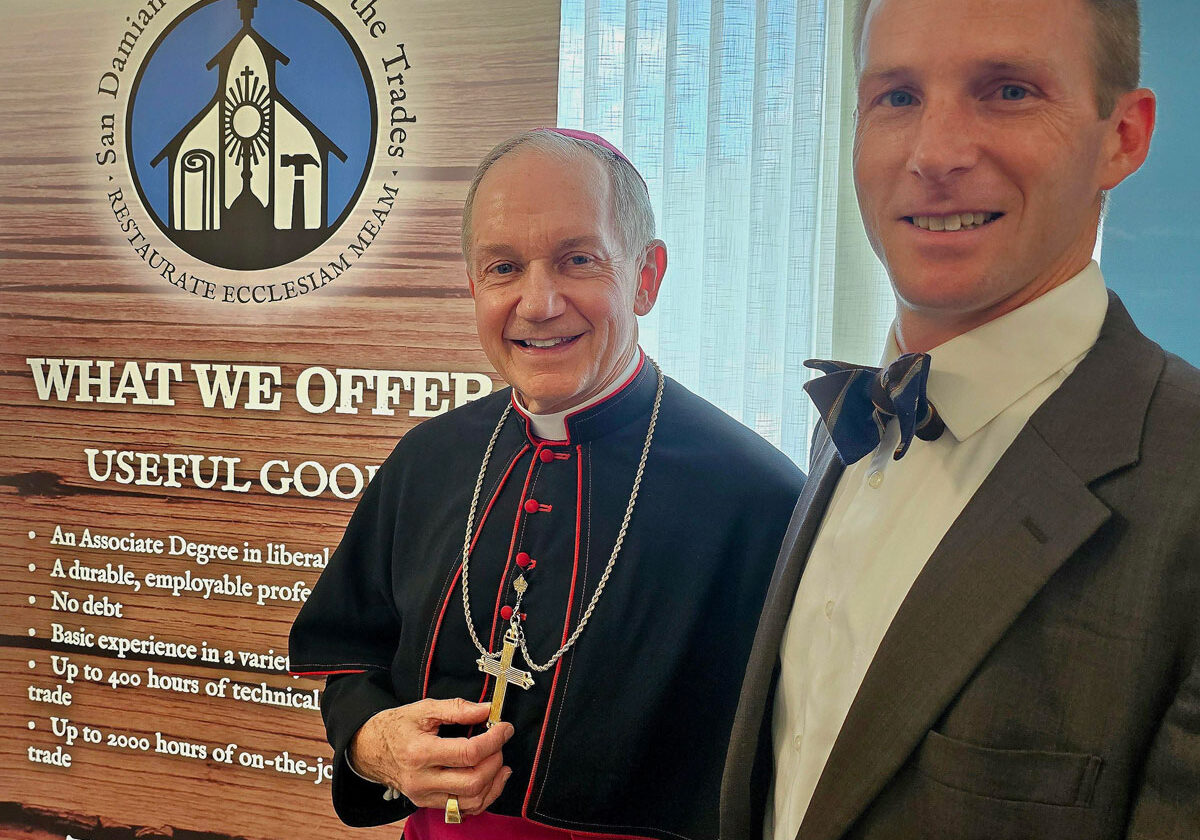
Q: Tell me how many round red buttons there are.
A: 4